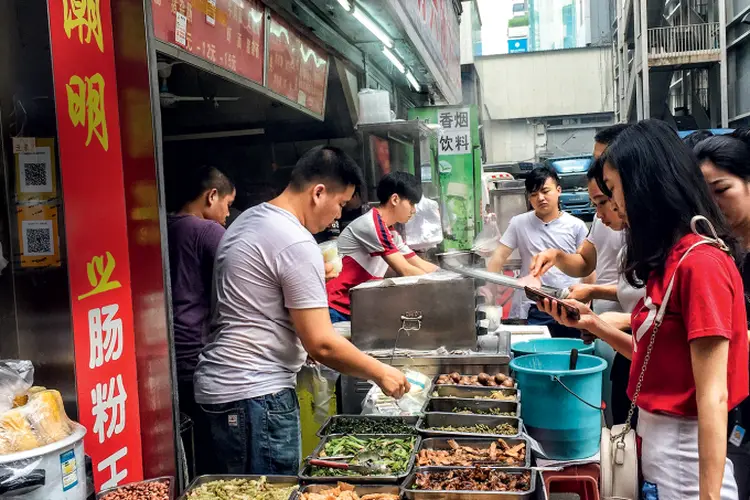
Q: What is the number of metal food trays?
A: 11